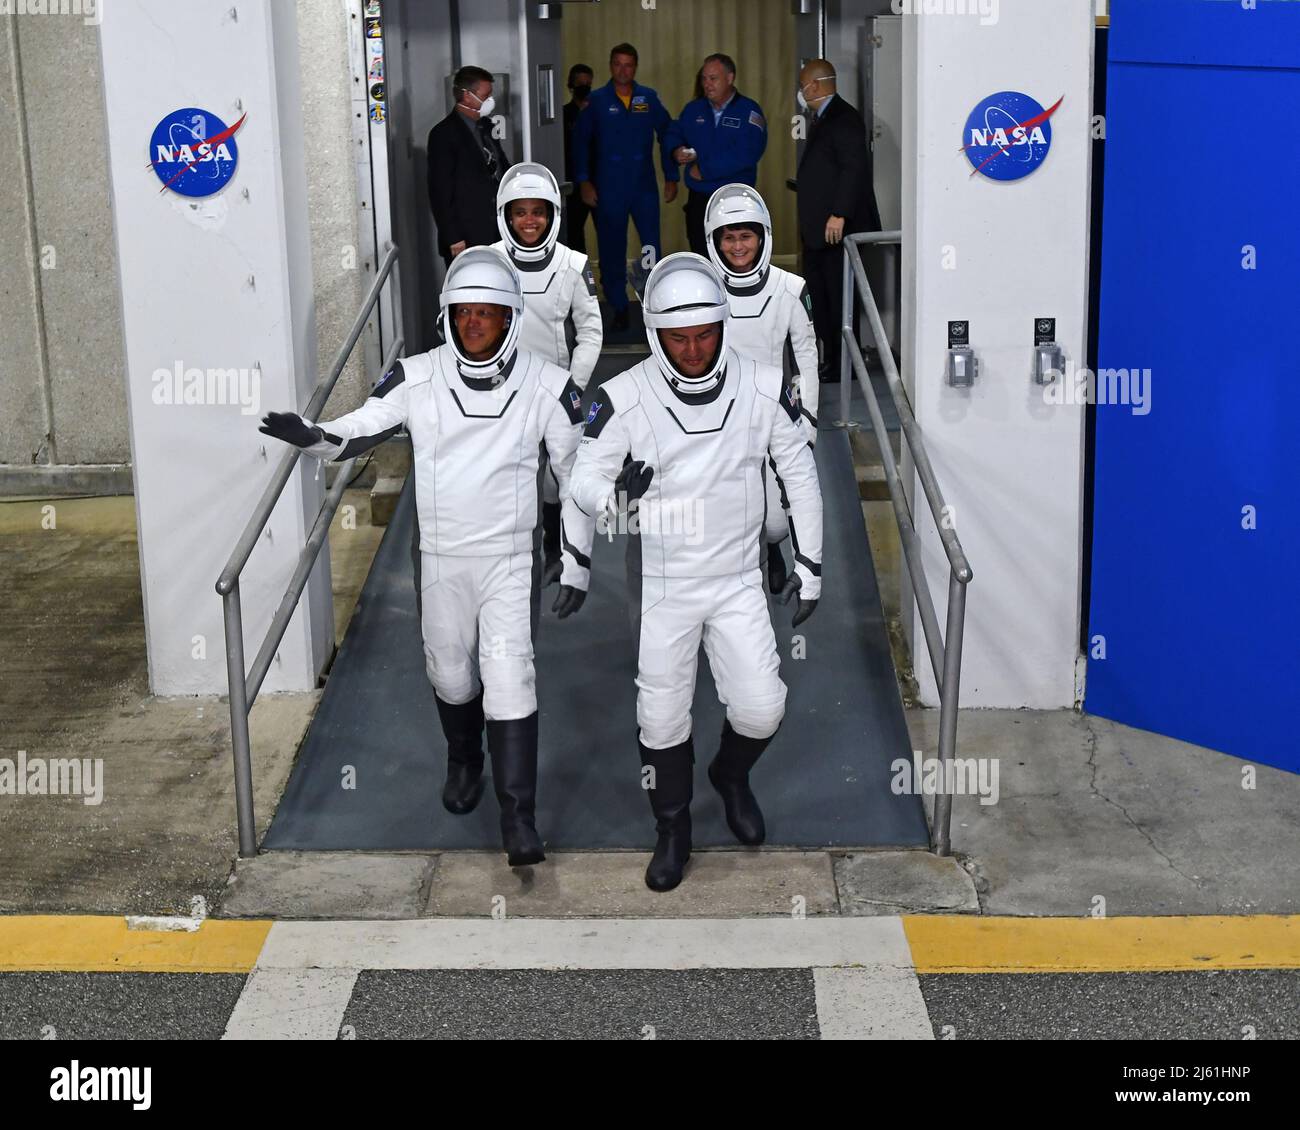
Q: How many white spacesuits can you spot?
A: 4